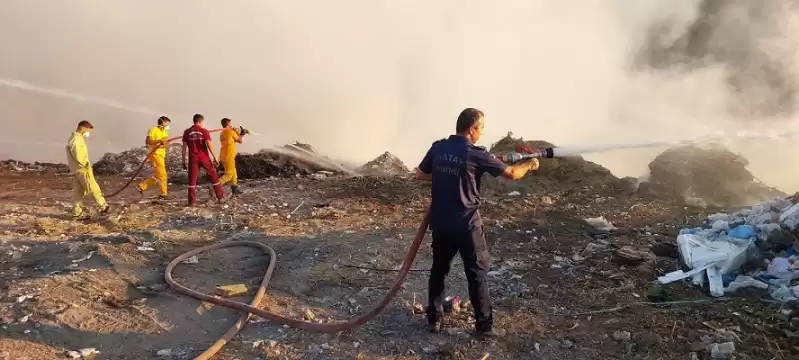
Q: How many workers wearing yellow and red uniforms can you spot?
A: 4